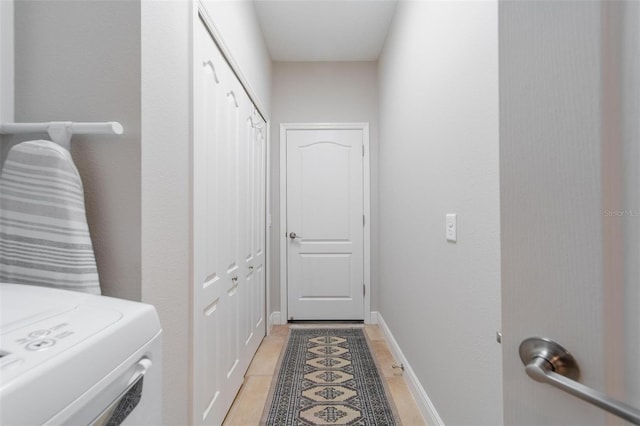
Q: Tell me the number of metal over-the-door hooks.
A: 1